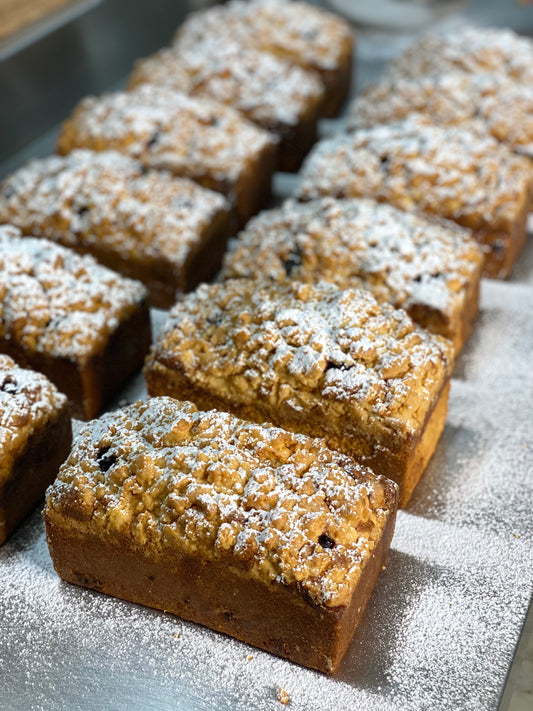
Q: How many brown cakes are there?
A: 12